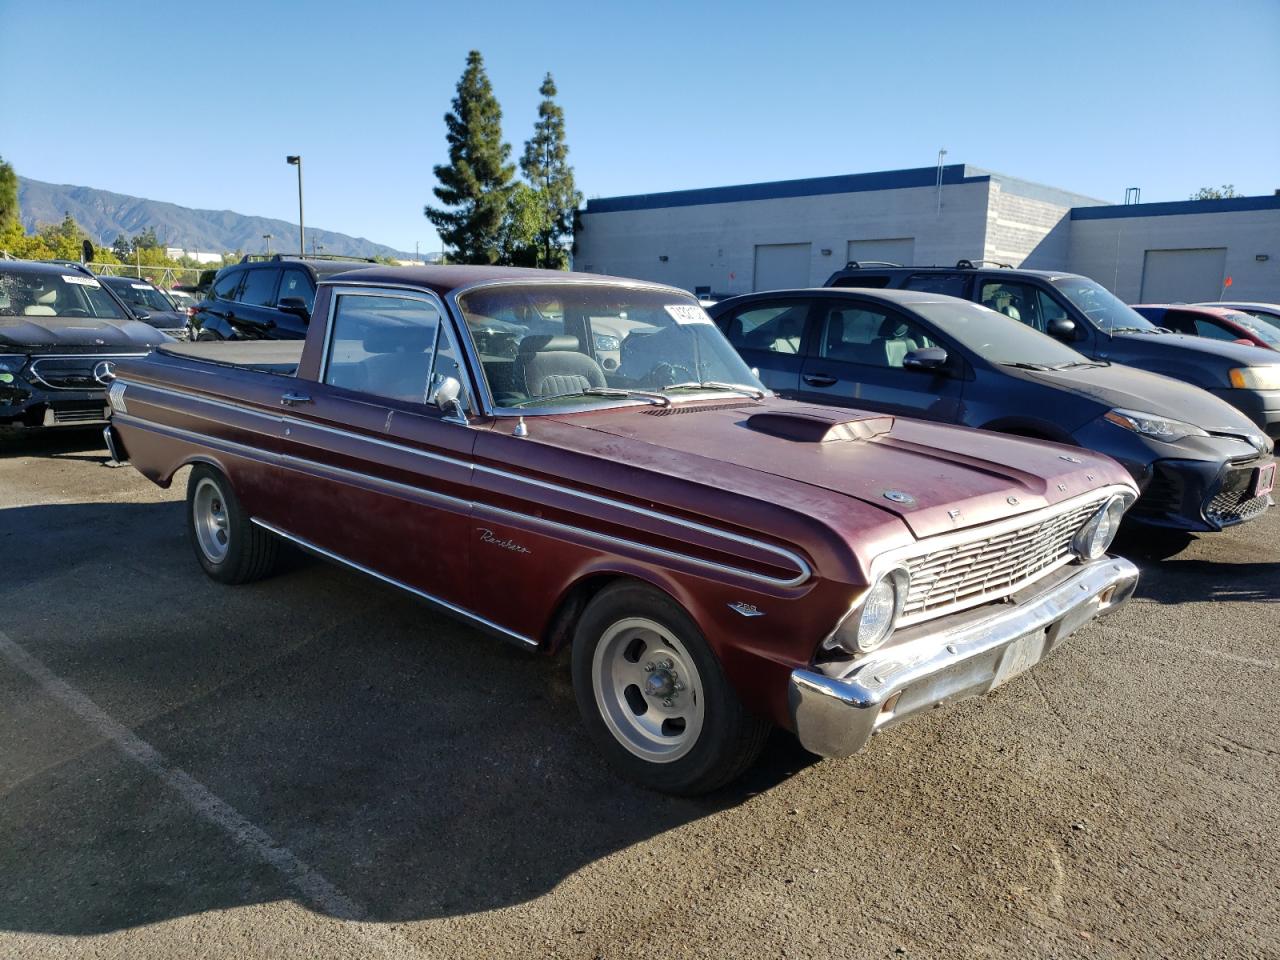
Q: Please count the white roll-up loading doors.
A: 3